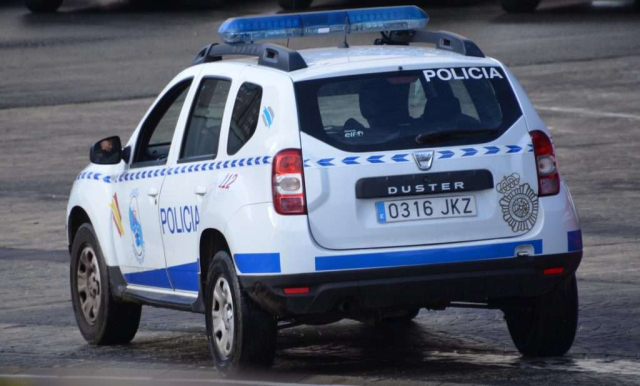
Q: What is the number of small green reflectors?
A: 0